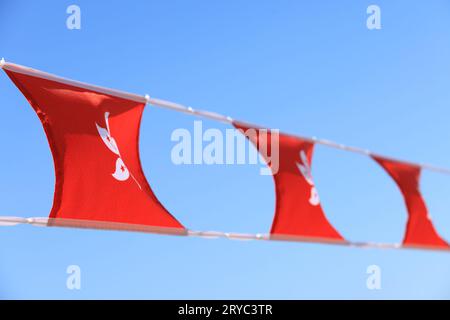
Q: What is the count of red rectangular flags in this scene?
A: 3